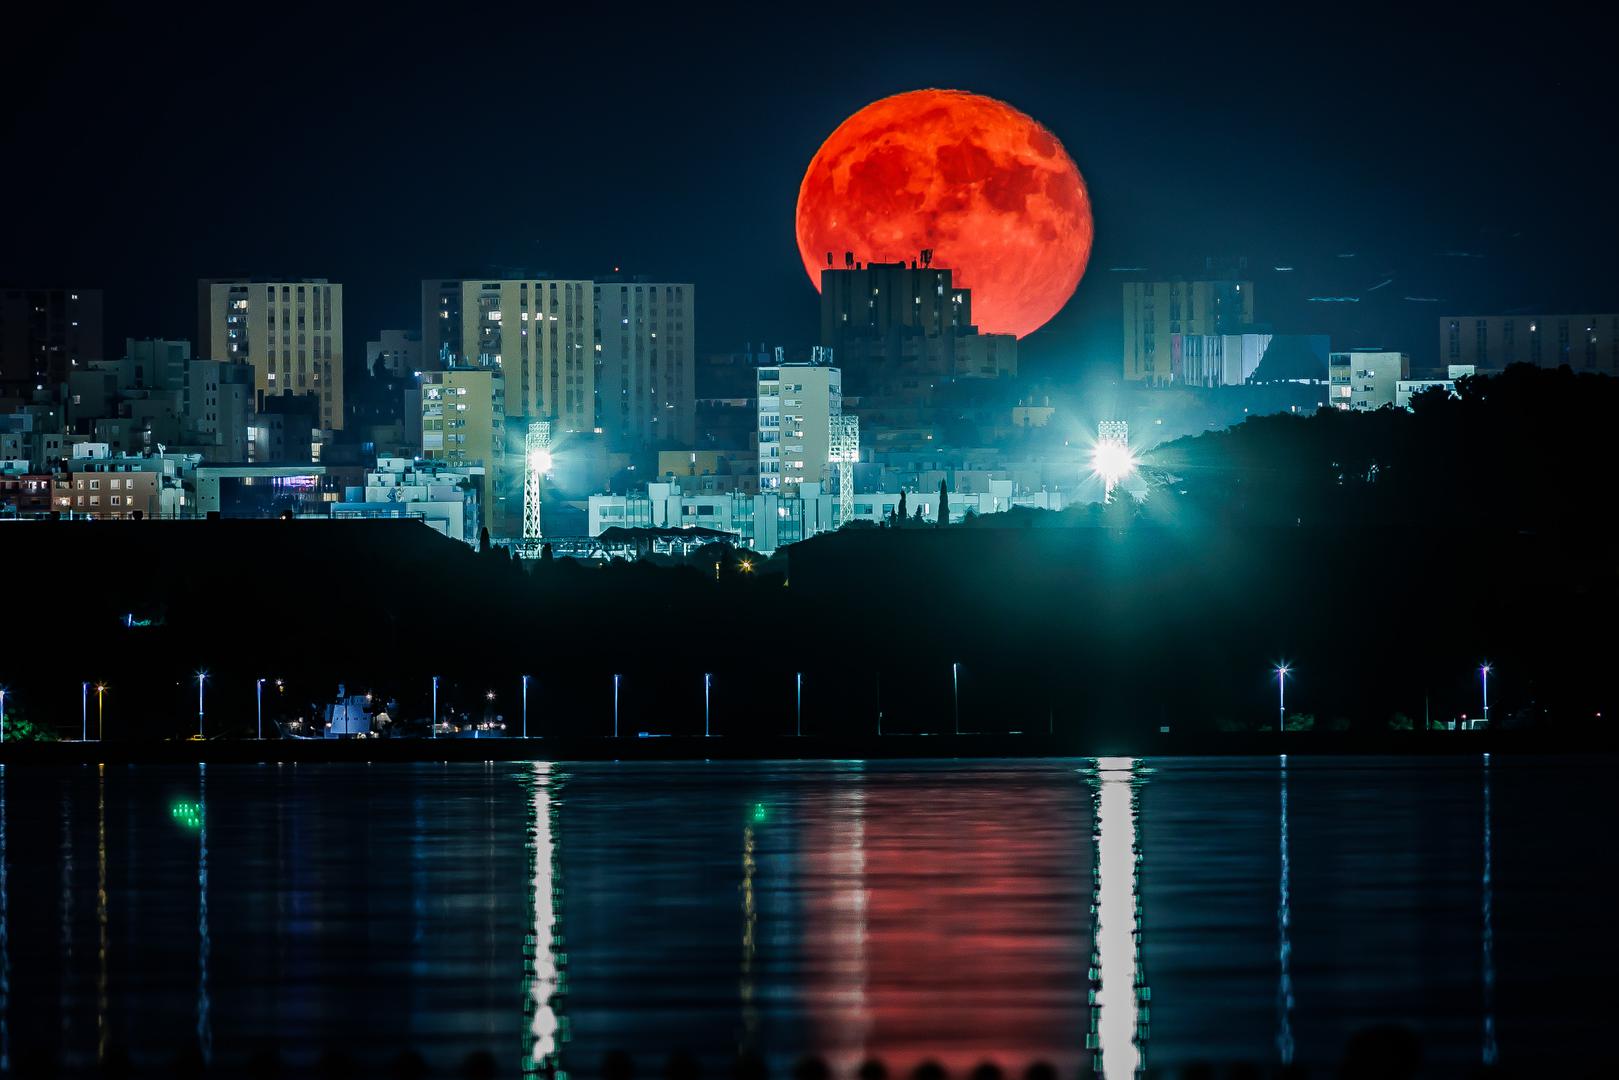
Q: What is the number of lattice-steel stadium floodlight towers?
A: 3